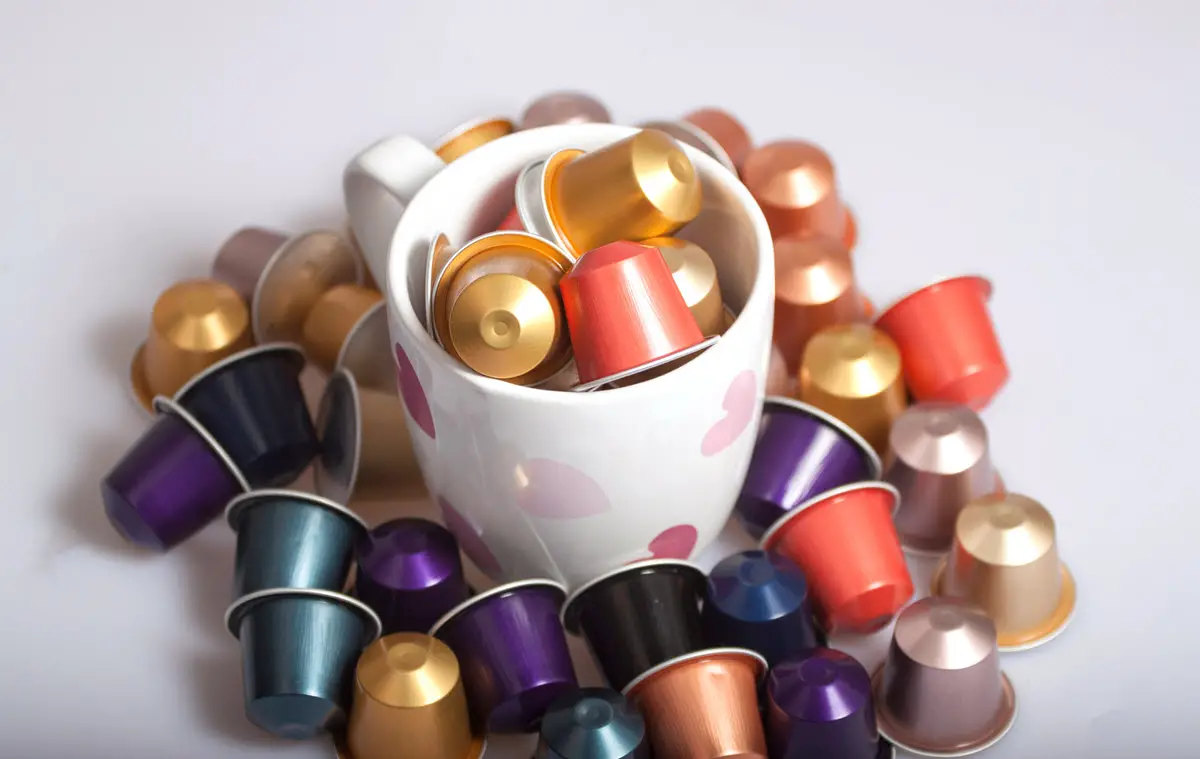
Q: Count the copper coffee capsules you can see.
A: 4